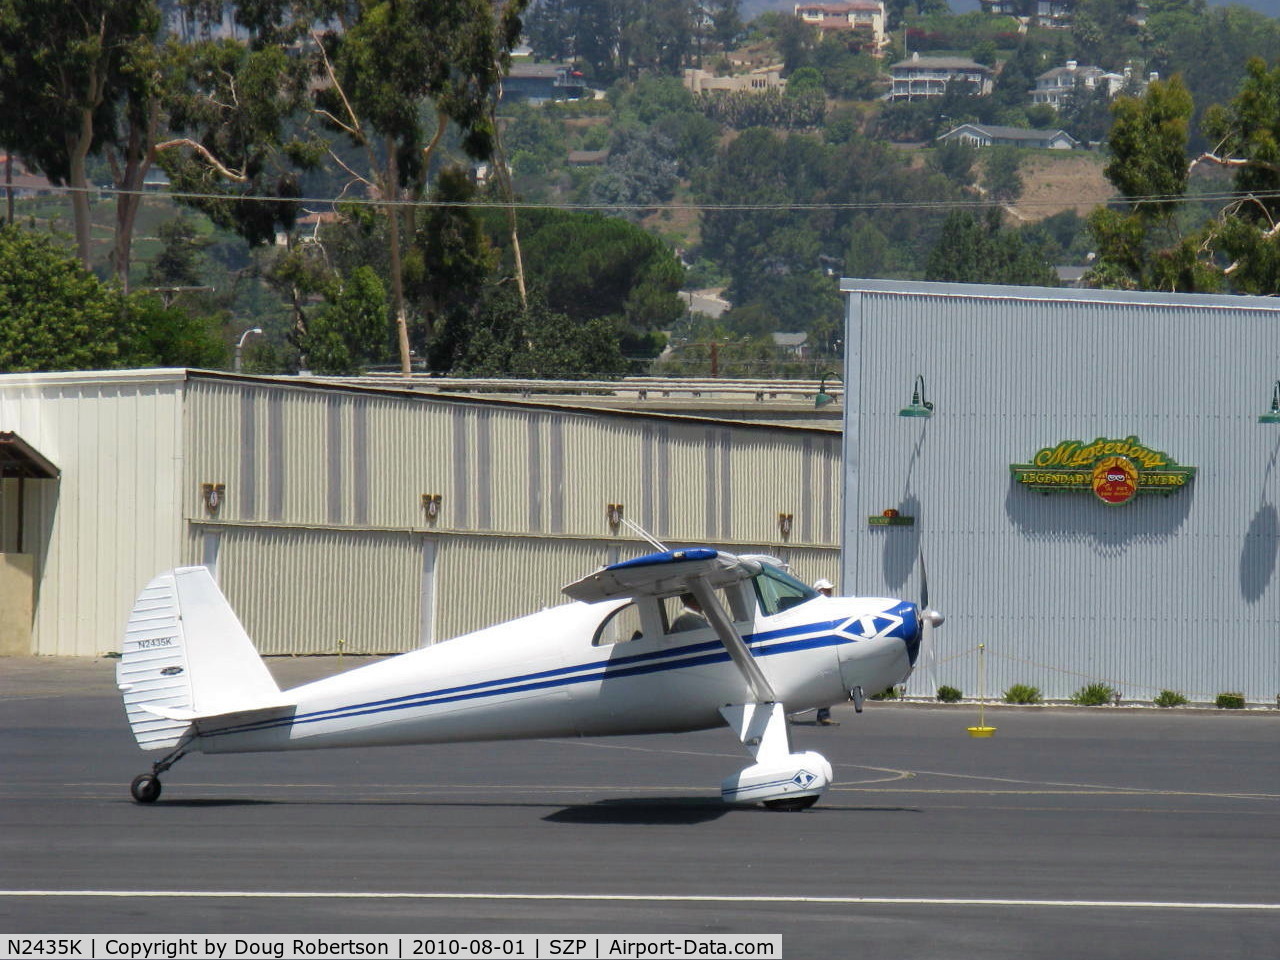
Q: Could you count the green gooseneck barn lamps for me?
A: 3